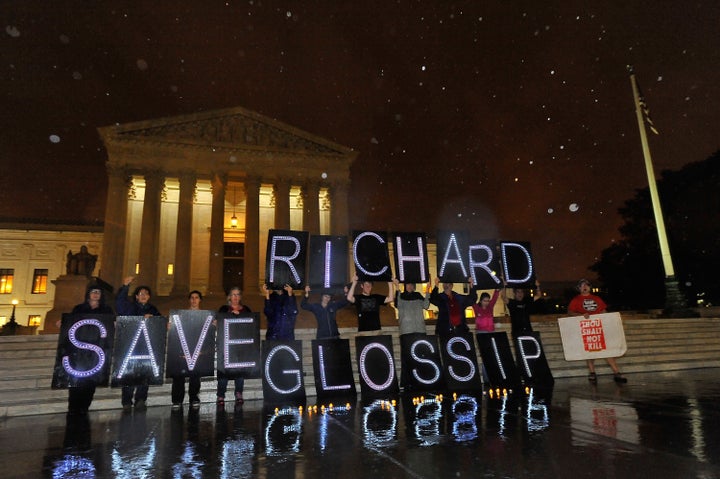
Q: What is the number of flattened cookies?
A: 0